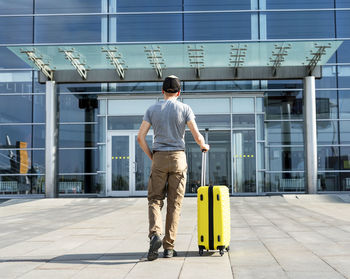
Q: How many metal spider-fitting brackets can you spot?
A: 8